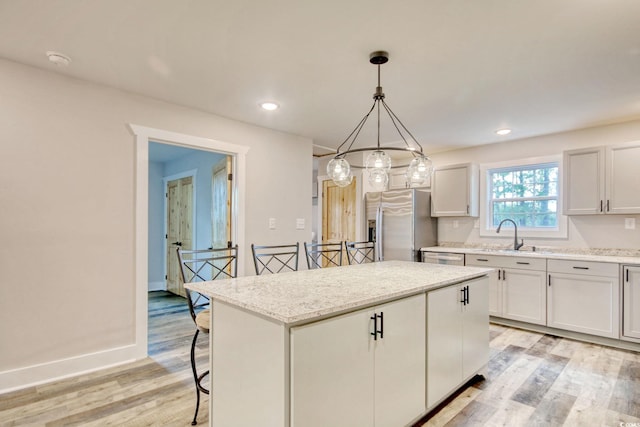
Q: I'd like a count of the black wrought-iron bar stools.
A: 4